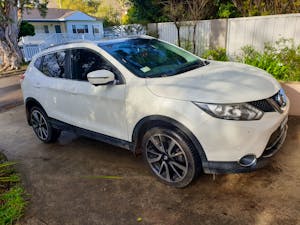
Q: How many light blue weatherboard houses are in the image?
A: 1